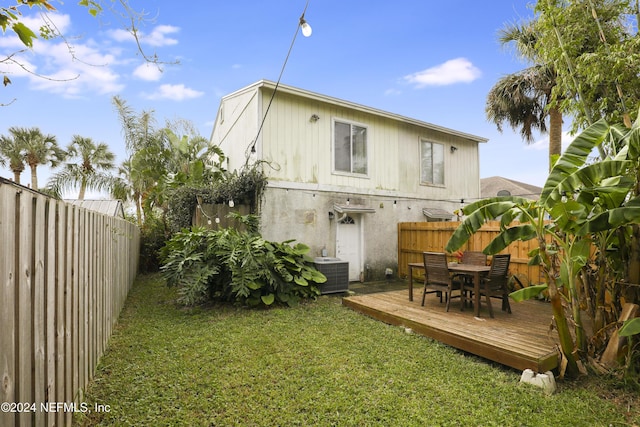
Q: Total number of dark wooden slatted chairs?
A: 3